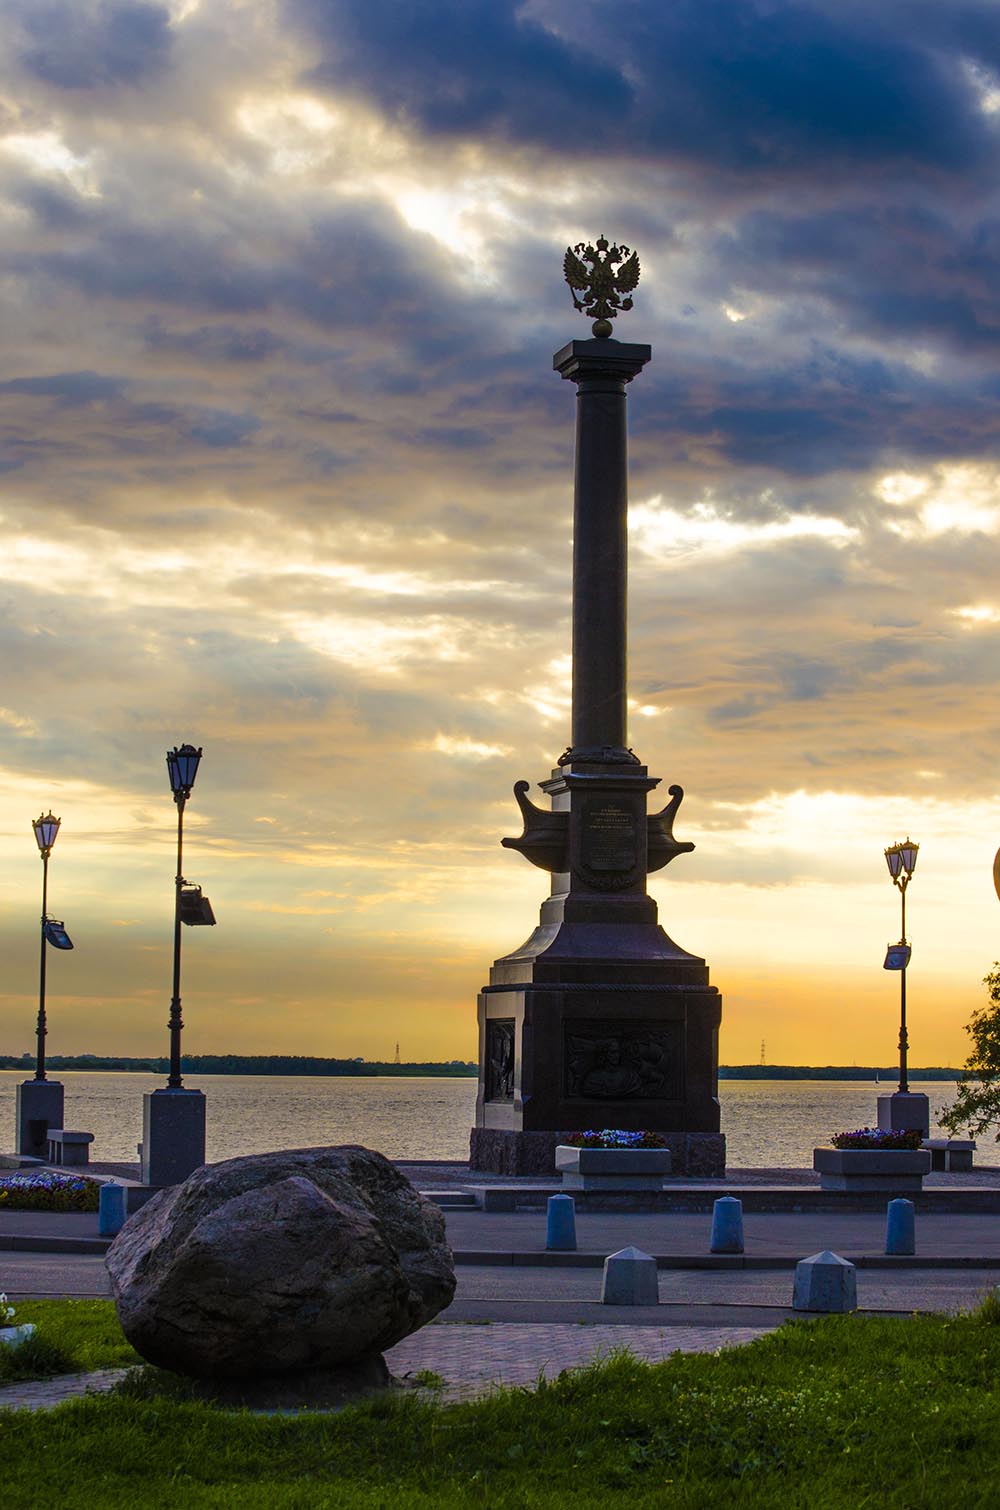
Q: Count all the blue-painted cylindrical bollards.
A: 4